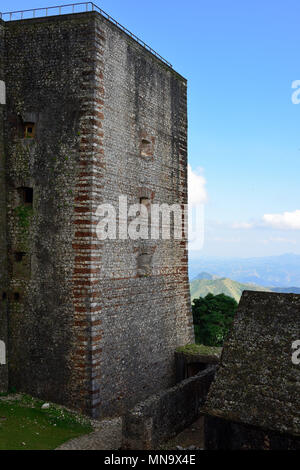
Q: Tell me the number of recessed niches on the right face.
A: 3